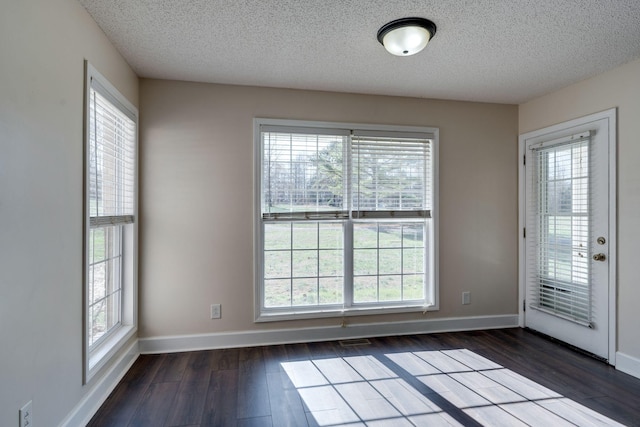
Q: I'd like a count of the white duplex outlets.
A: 3